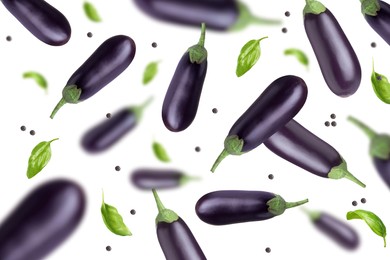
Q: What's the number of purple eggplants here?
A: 15